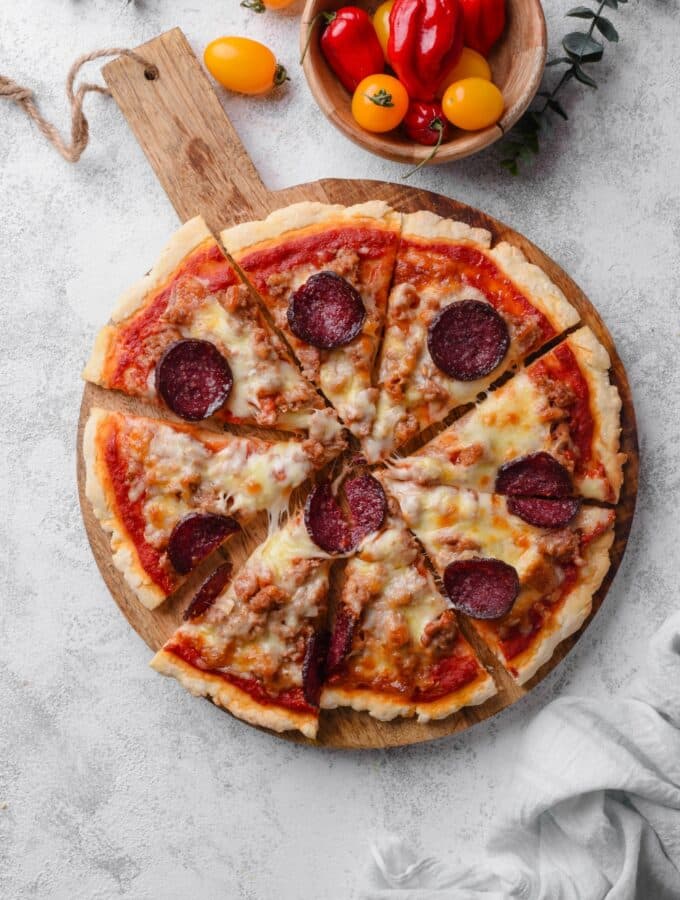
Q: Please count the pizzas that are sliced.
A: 1